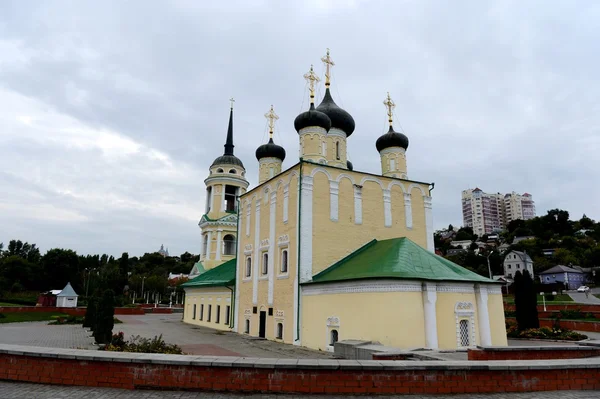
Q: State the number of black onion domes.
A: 4